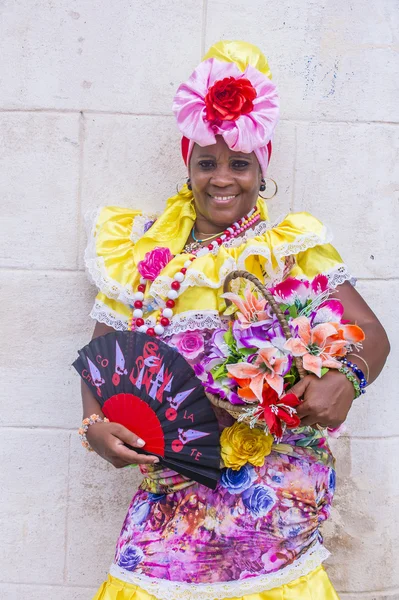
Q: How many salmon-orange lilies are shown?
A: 3